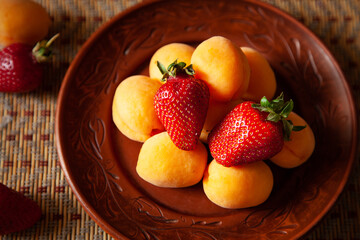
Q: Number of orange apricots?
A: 9